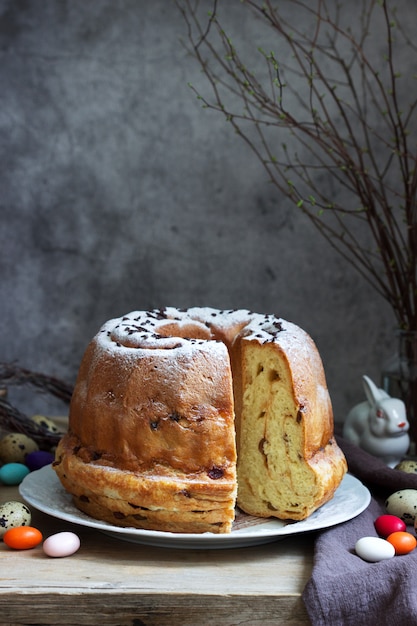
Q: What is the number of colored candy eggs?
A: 7